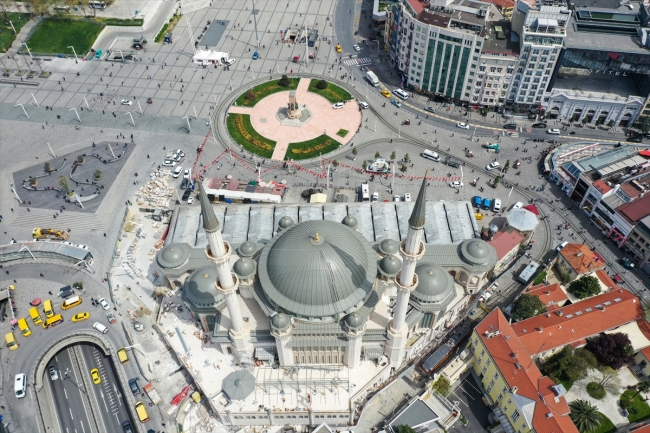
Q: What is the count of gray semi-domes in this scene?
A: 13